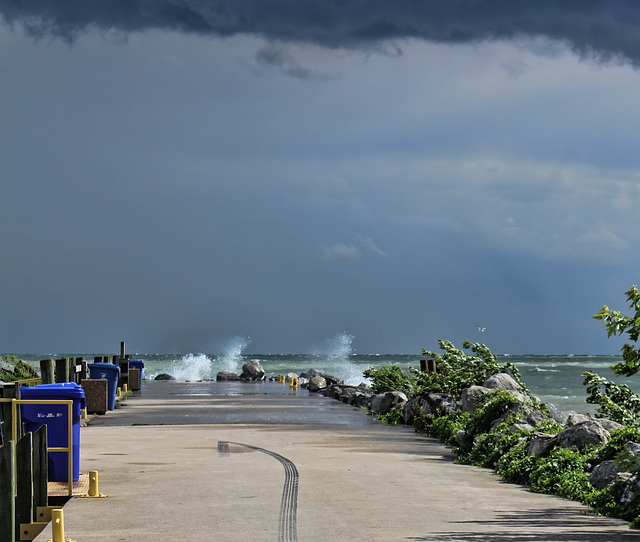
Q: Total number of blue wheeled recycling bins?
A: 3